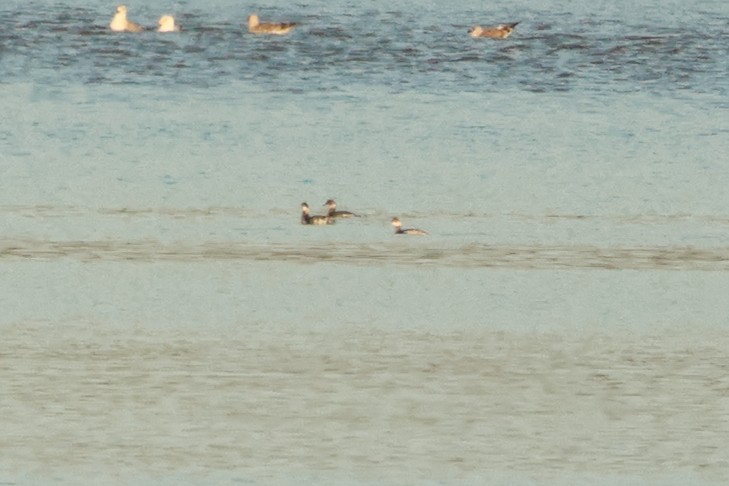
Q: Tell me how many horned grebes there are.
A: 3